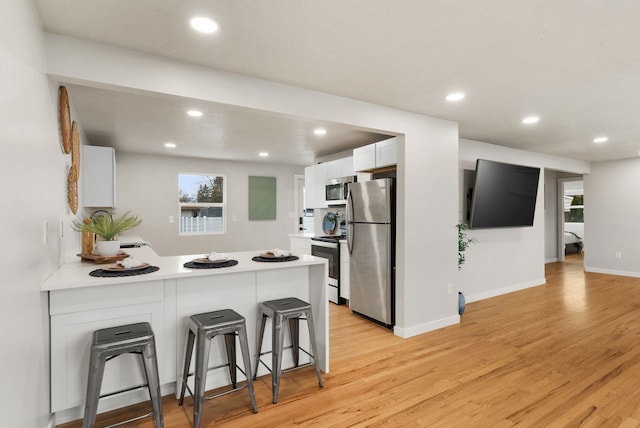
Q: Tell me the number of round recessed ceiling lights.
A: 8